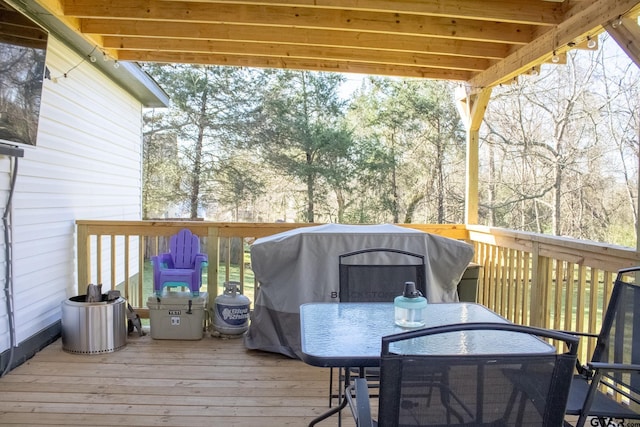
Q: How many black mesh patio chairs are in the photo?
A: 3